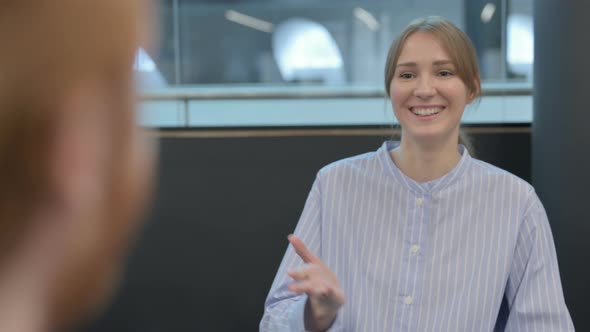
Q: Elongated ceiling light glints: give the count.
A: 3